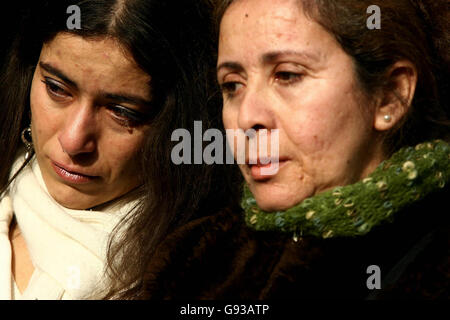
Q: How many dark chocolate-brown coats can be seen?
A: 1